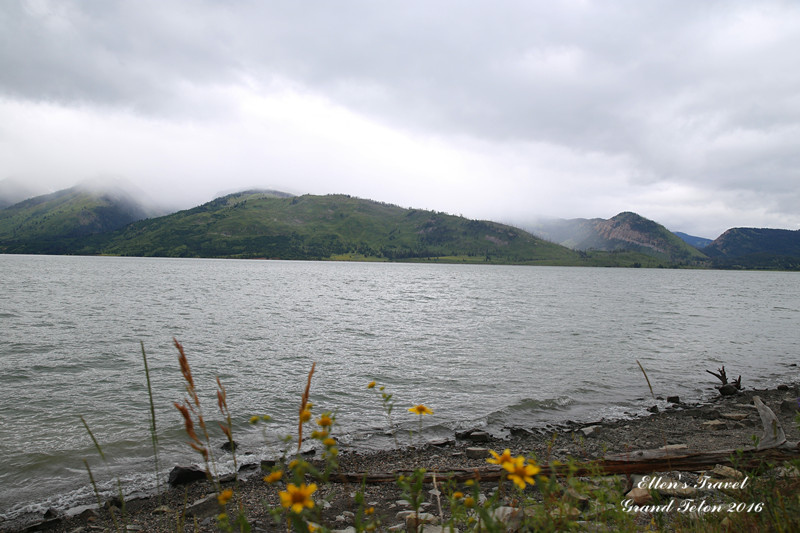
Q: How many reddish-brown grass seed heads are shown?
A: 4